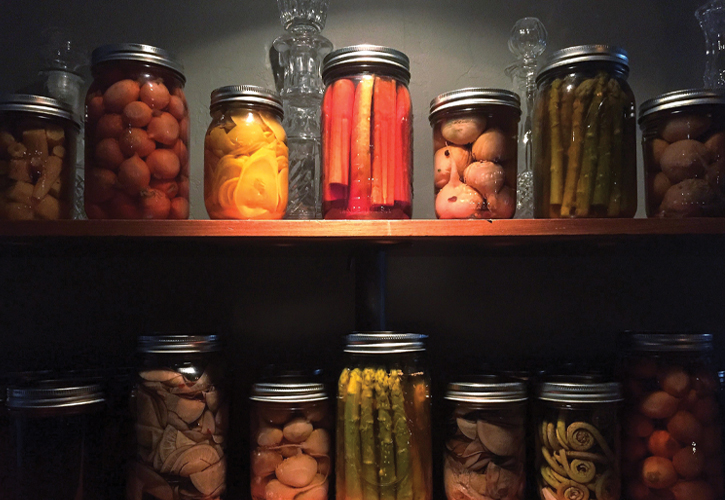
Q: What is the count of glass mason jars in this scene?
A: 14